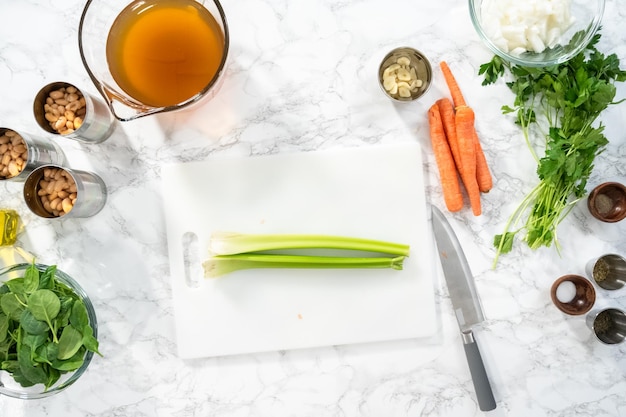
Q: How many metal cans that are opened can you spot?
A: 3